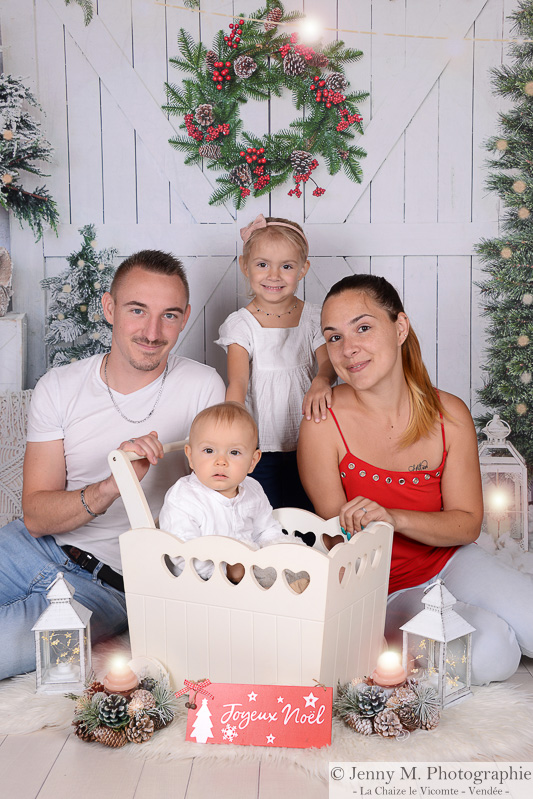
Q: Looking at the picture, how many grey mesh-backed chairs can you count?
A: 0